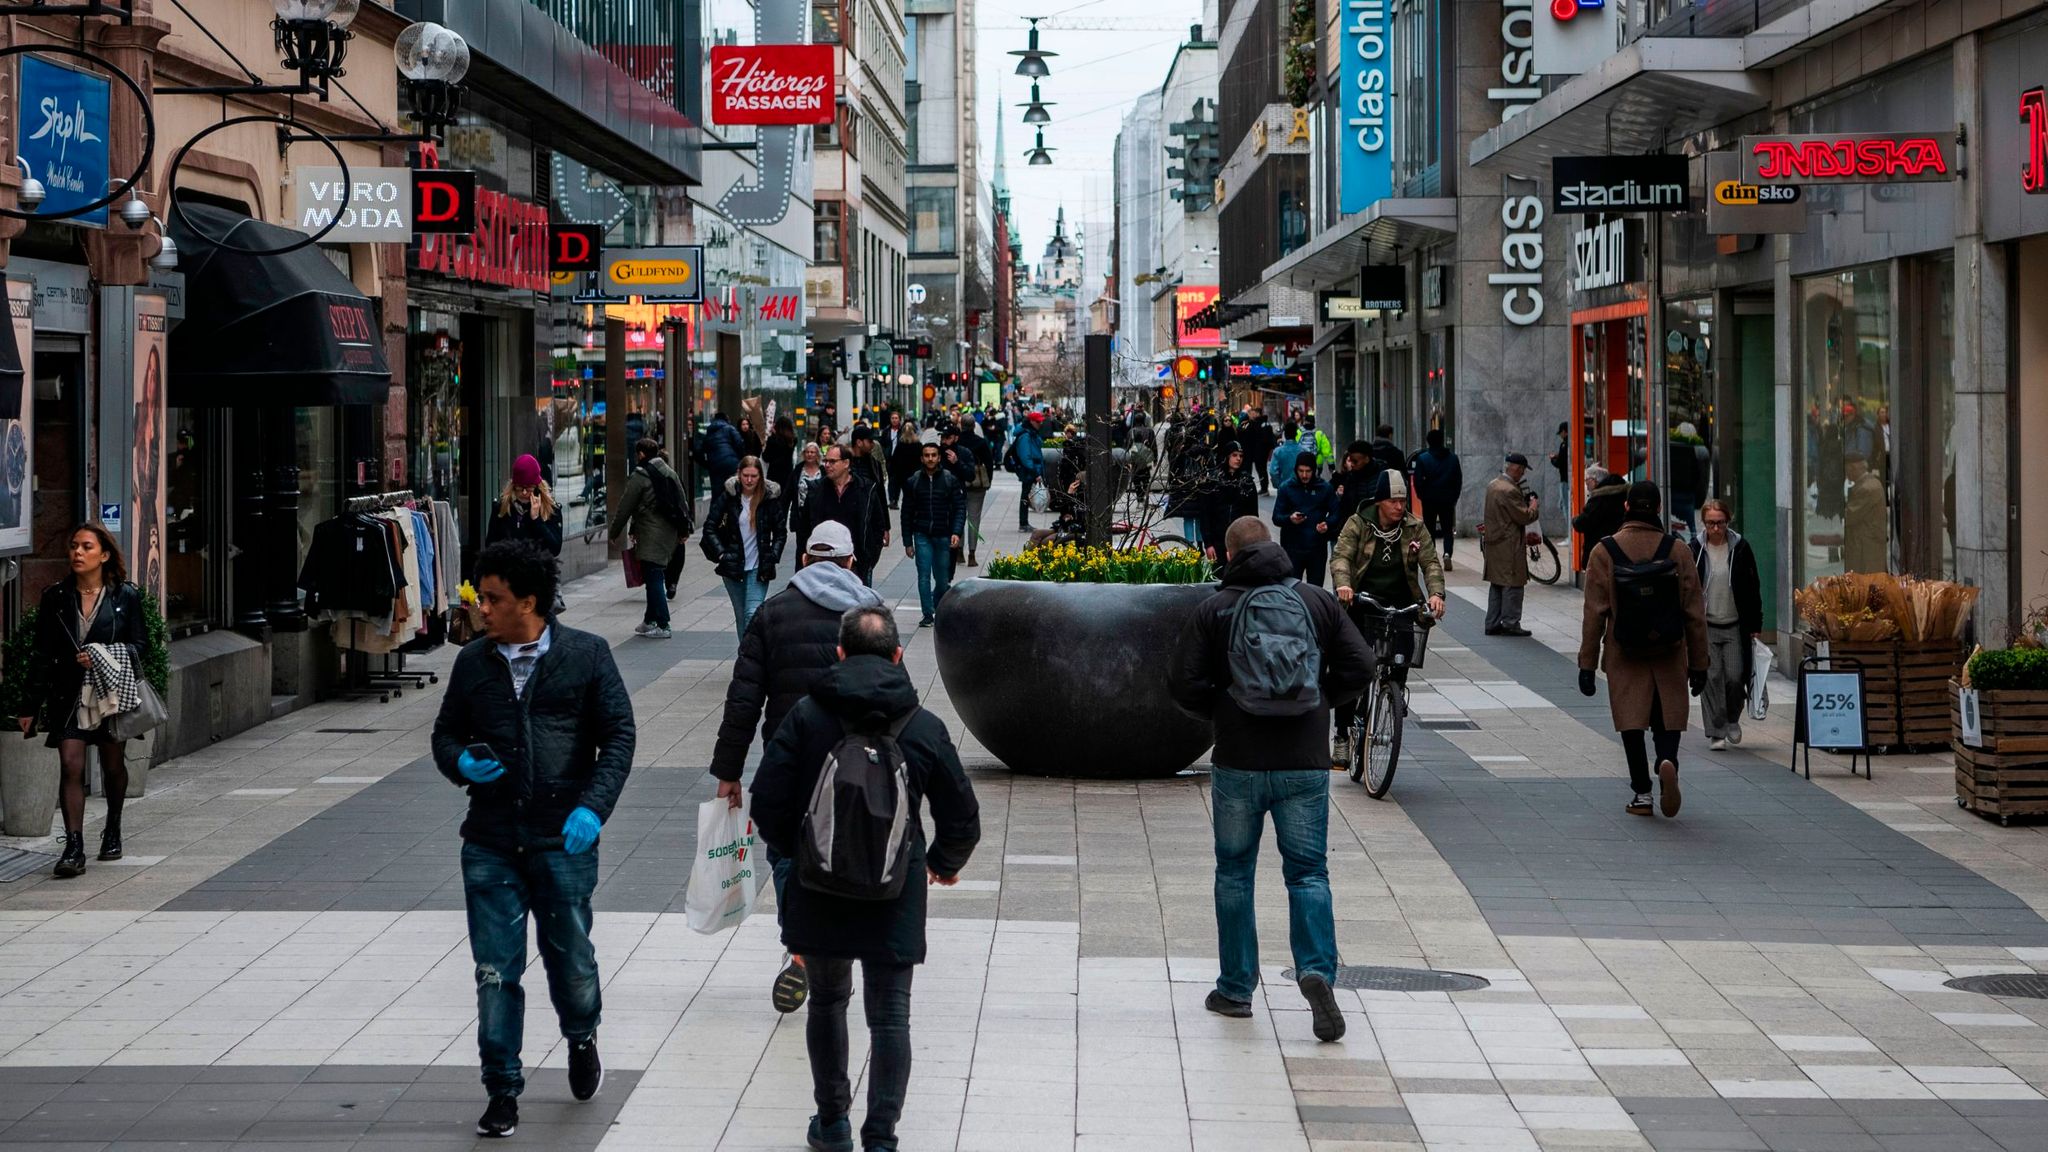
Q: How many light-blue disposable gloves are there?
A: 2